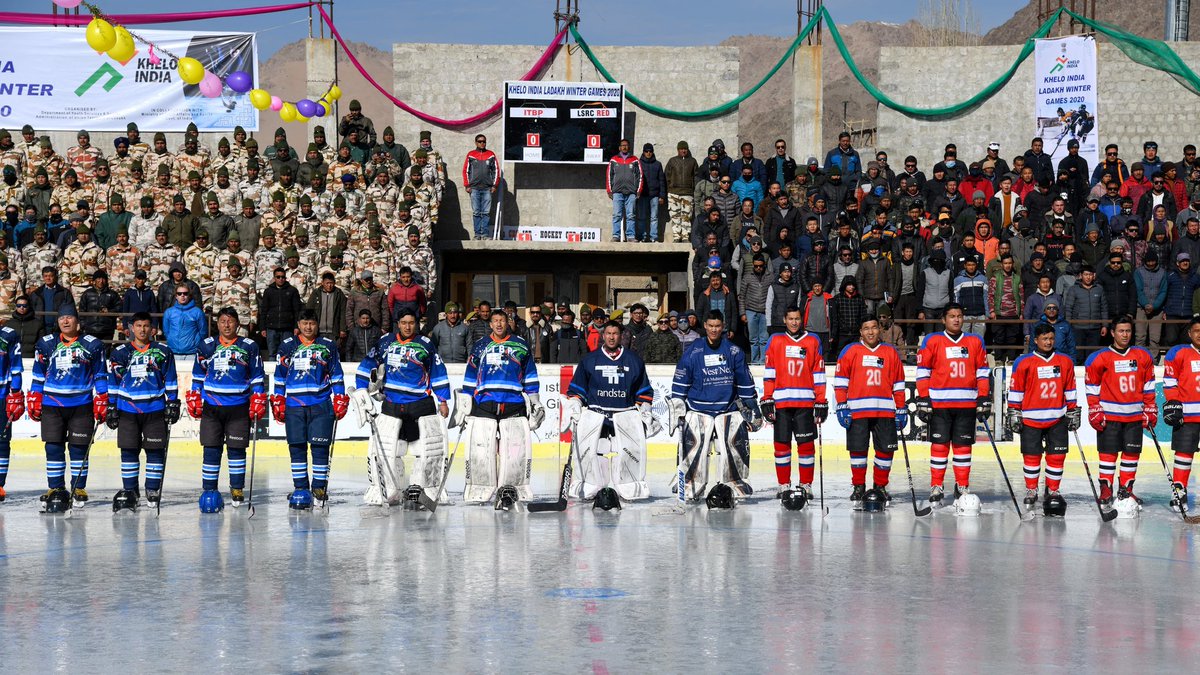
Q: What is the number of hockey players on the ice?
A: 15